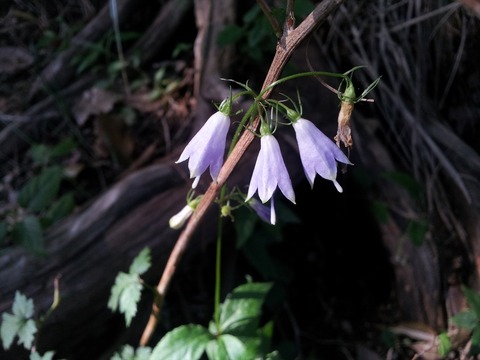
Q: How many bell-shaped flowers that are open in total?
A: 3